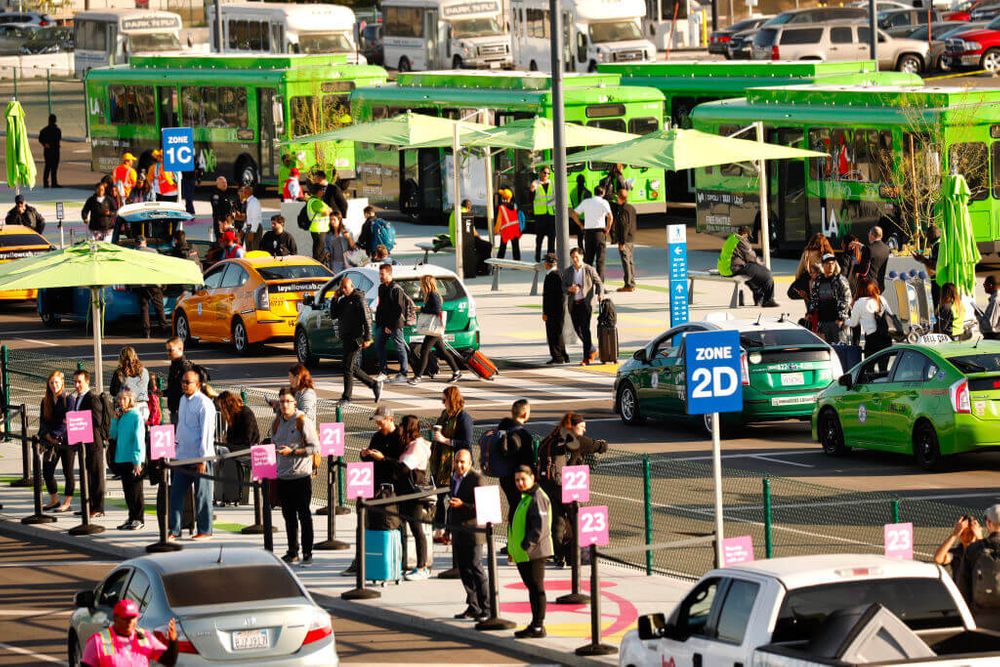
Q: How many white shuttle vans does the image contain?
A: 4